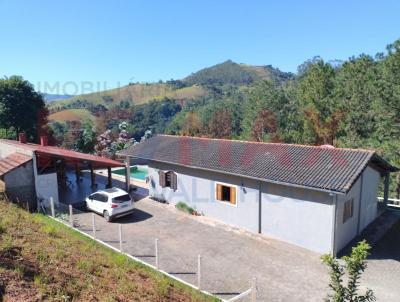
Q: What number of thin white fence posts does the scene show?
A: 7